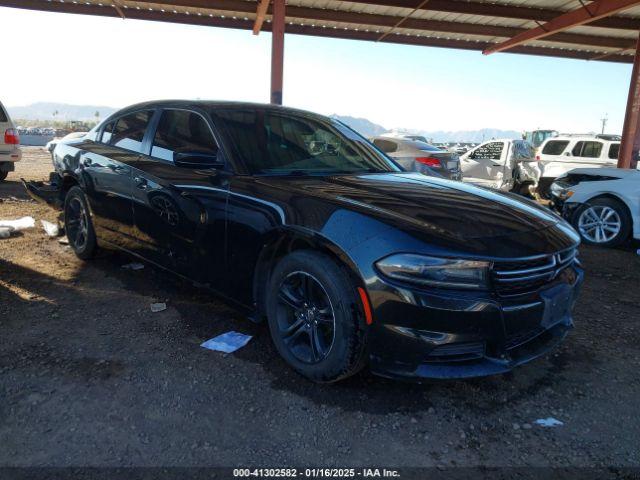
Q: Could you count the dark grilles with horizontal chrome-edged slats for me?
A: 1